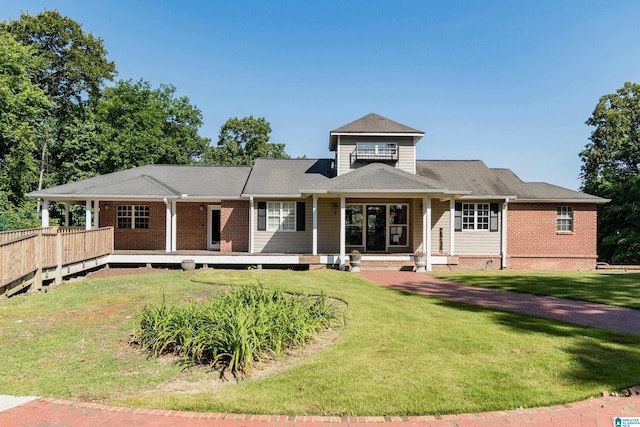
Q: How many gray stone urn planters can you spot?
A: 2